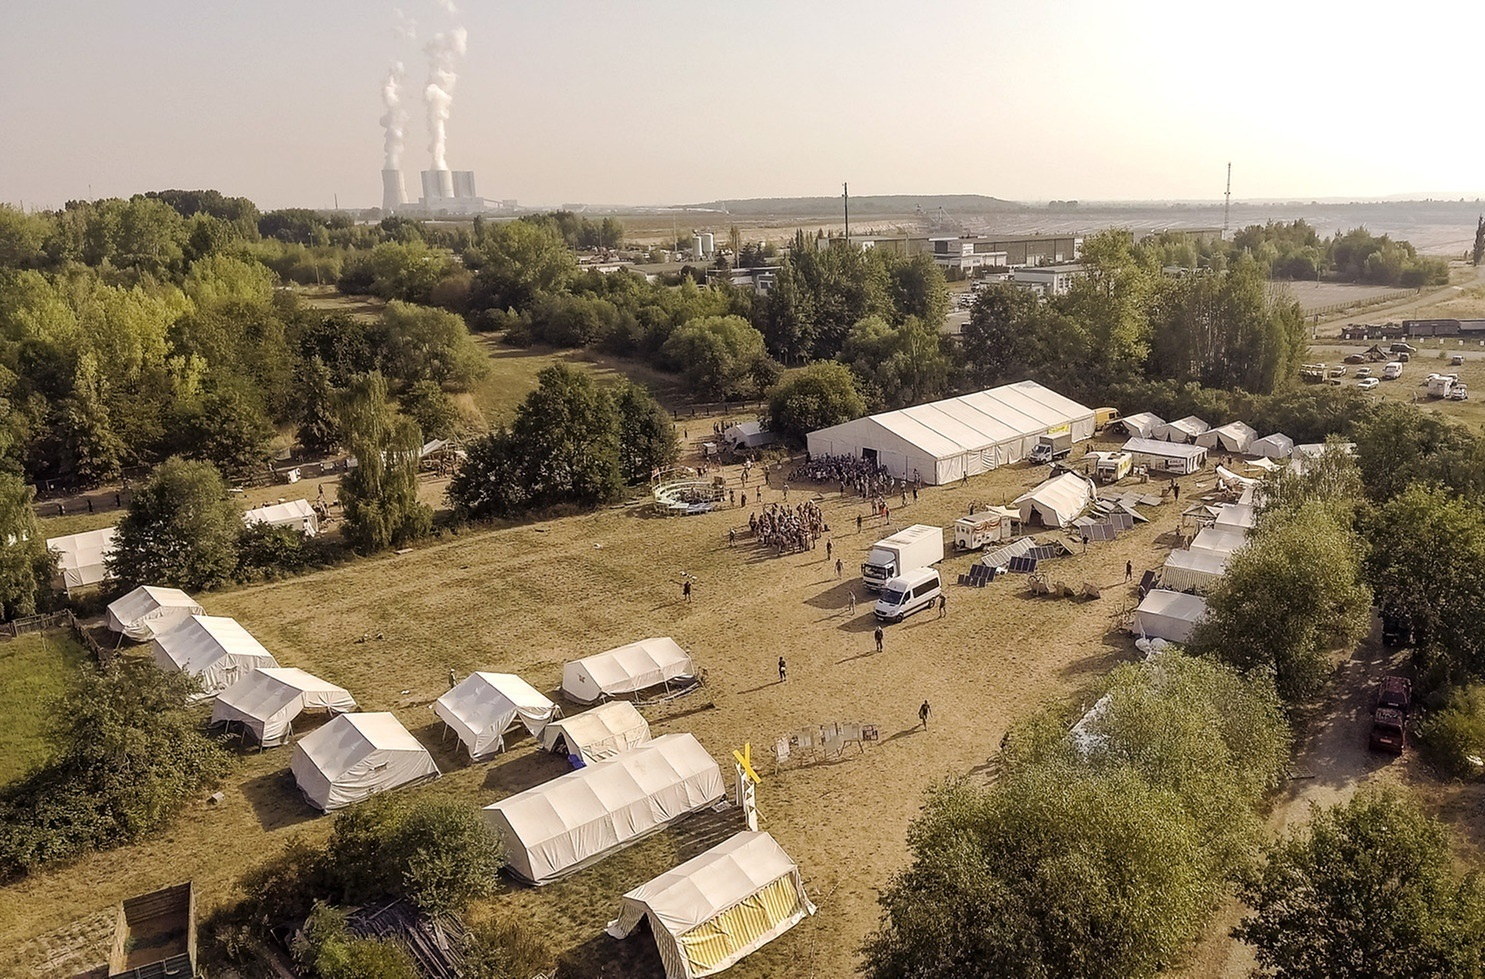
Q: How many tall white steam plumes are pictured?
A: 2